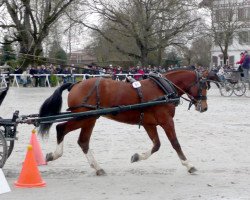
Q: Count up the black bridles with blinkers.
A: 1